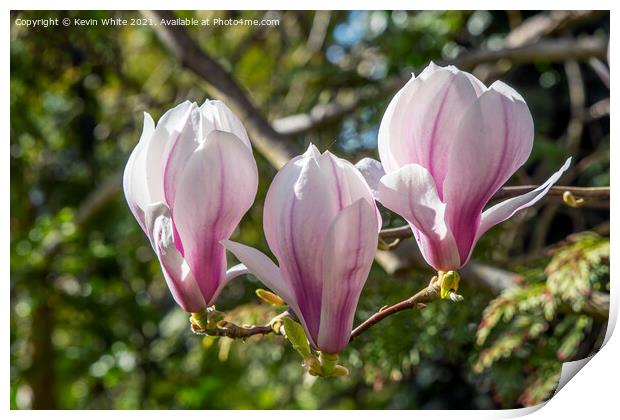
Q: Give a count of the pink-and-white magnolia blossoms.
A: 3